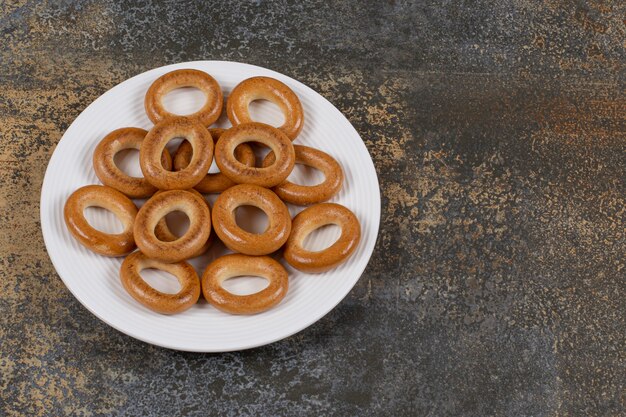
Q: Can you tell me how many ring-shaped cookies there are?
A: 14